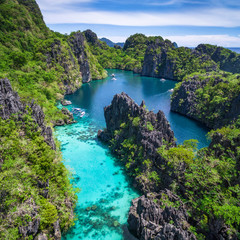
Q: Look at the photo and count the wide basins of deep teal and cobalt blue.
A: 1